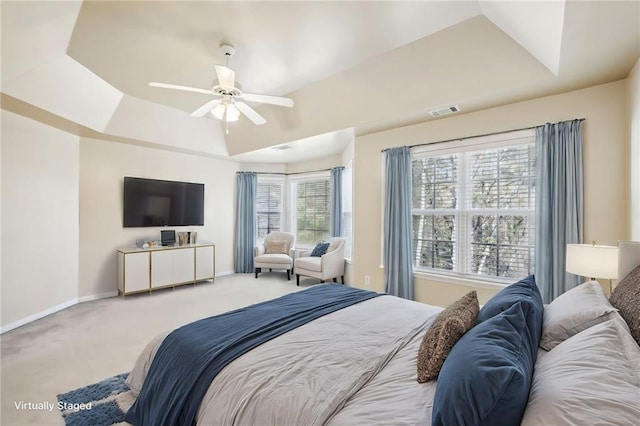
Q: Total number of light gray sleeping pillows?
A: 2